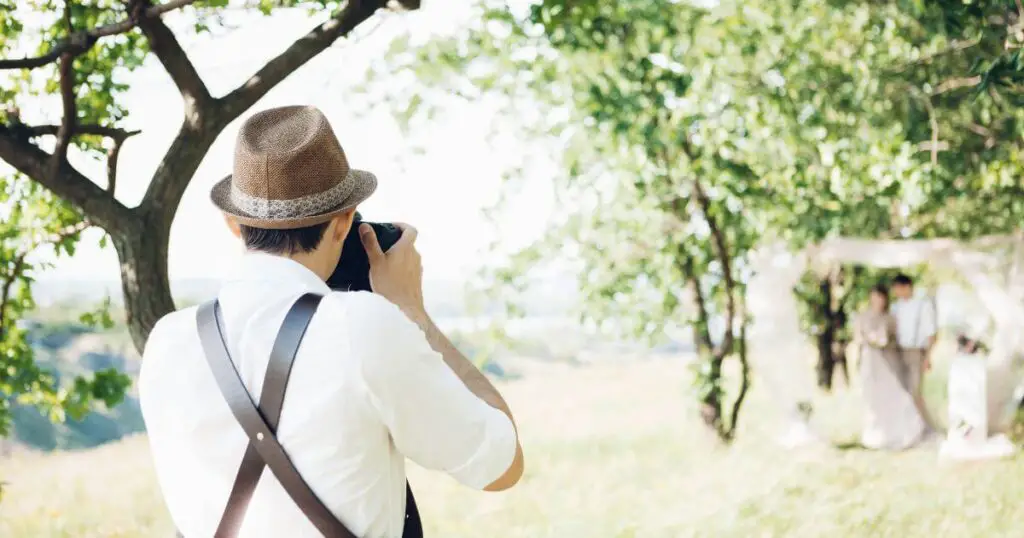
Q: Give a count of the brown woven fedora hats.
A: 1